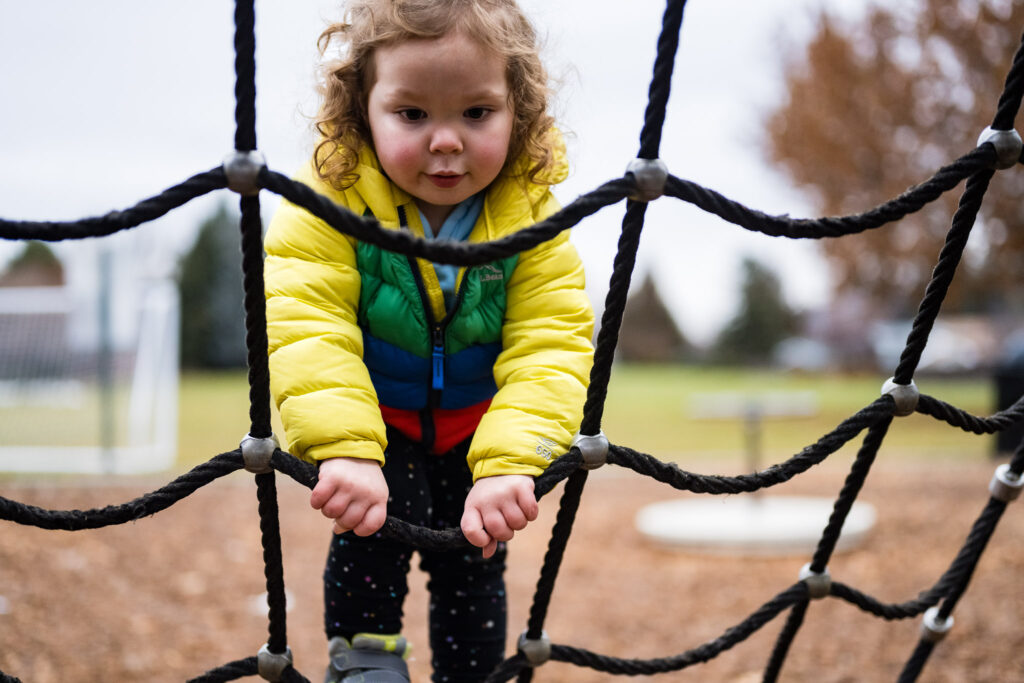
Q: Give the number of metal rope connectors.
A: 11